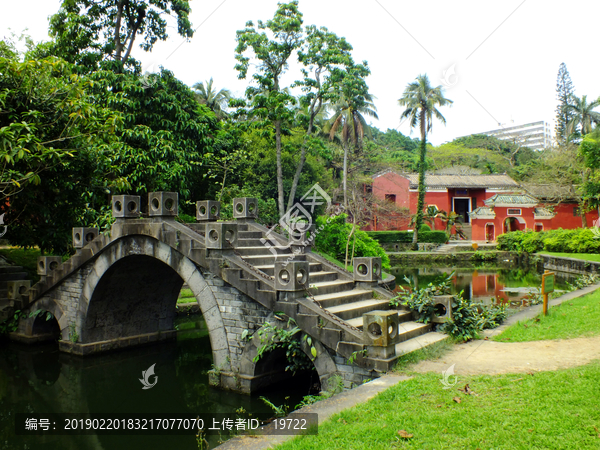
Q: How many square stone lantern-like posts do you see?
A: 13